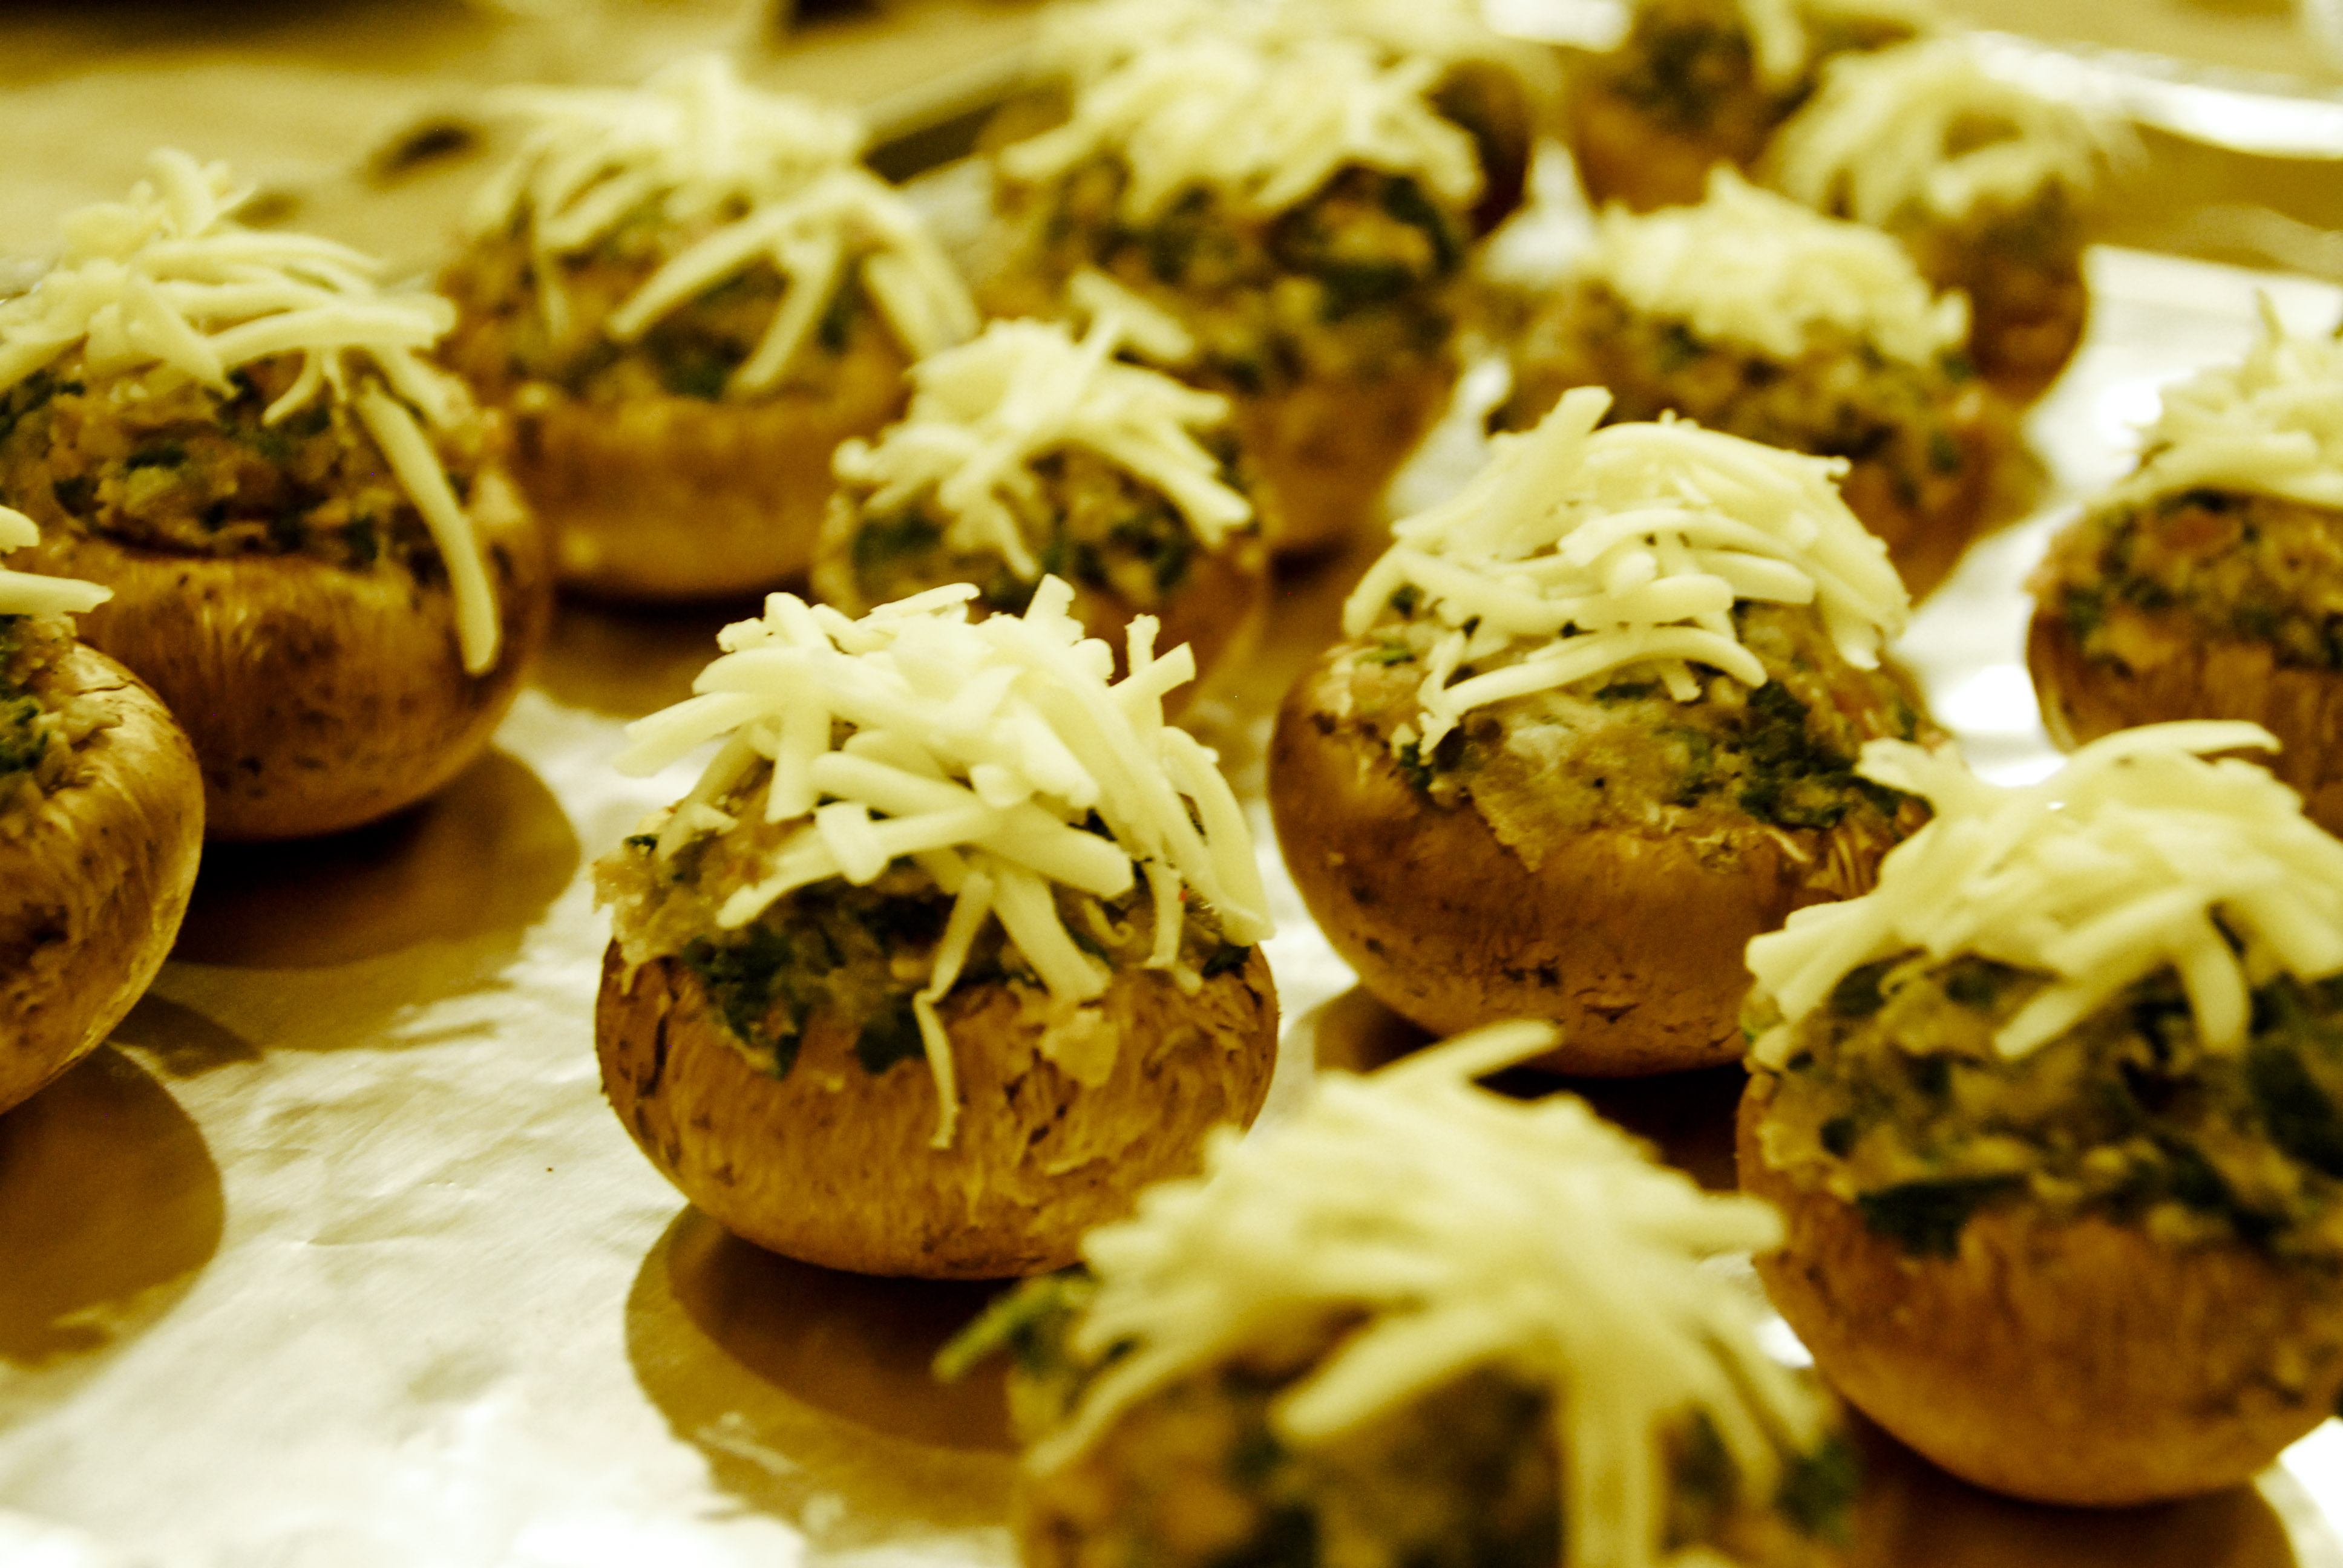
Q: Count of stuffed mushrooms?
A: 14